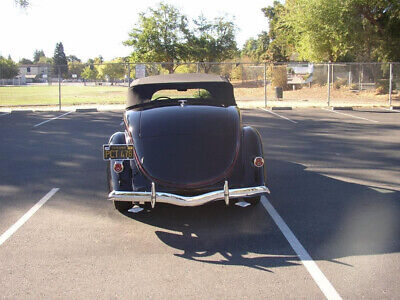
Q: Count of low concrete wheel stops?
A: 5